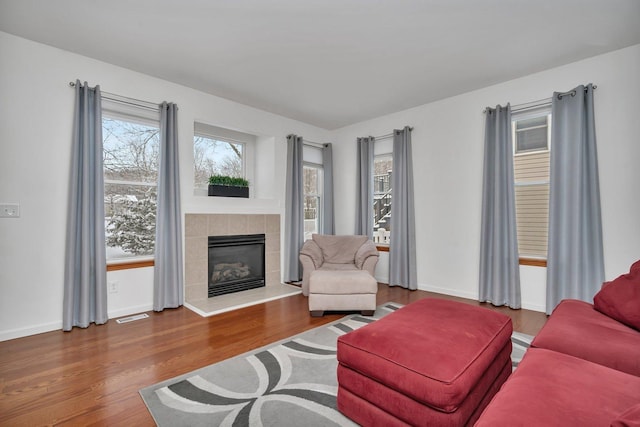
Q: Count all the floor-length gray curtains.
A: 8